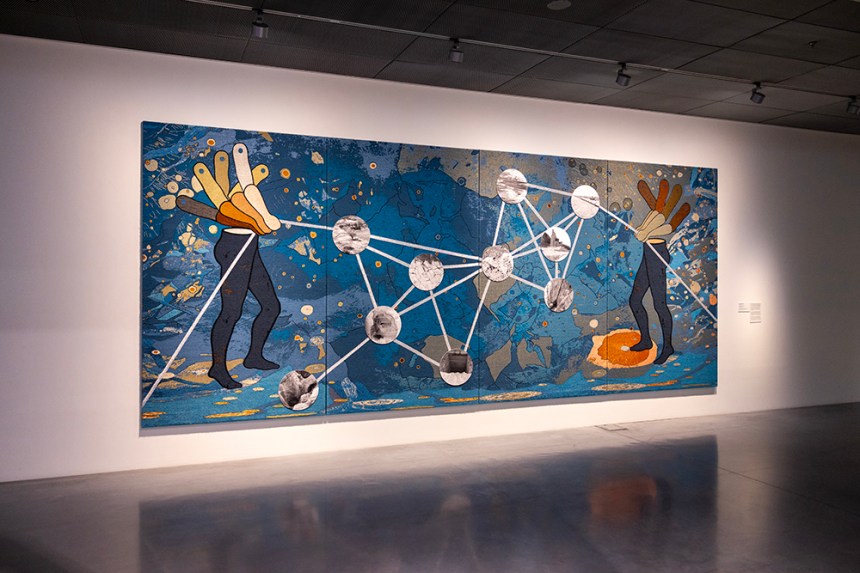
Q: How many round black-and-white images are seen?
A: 10